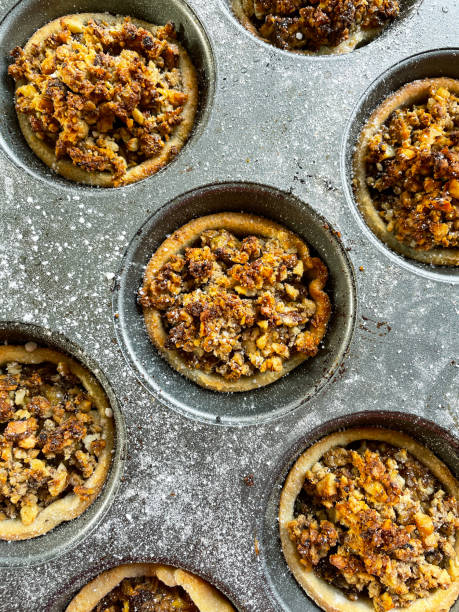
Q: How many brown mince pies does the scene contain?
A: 7